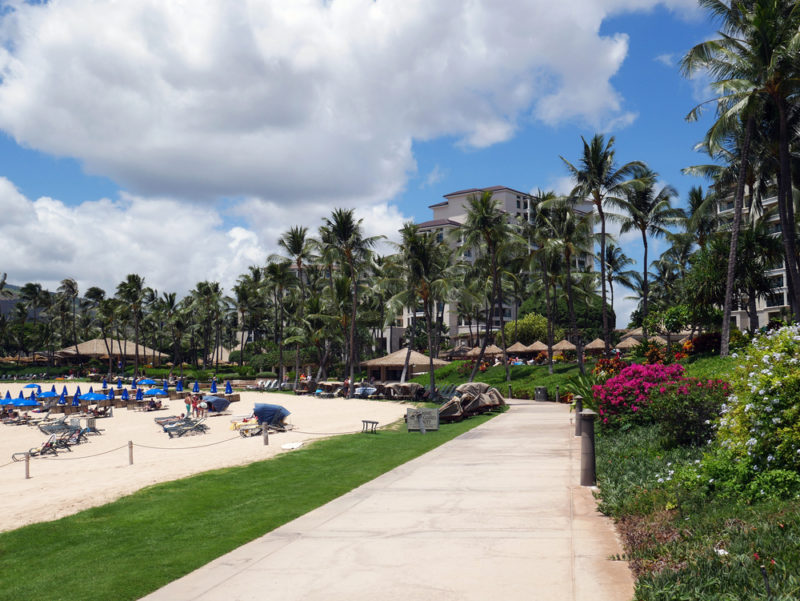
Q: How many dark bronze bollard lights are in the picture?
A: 4